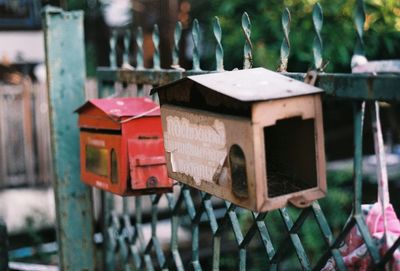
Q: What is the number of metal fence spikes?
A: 11